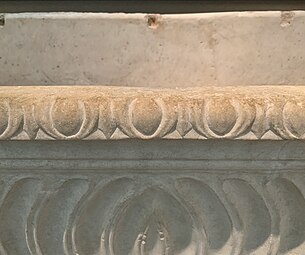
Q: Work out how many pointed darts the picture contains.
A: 4